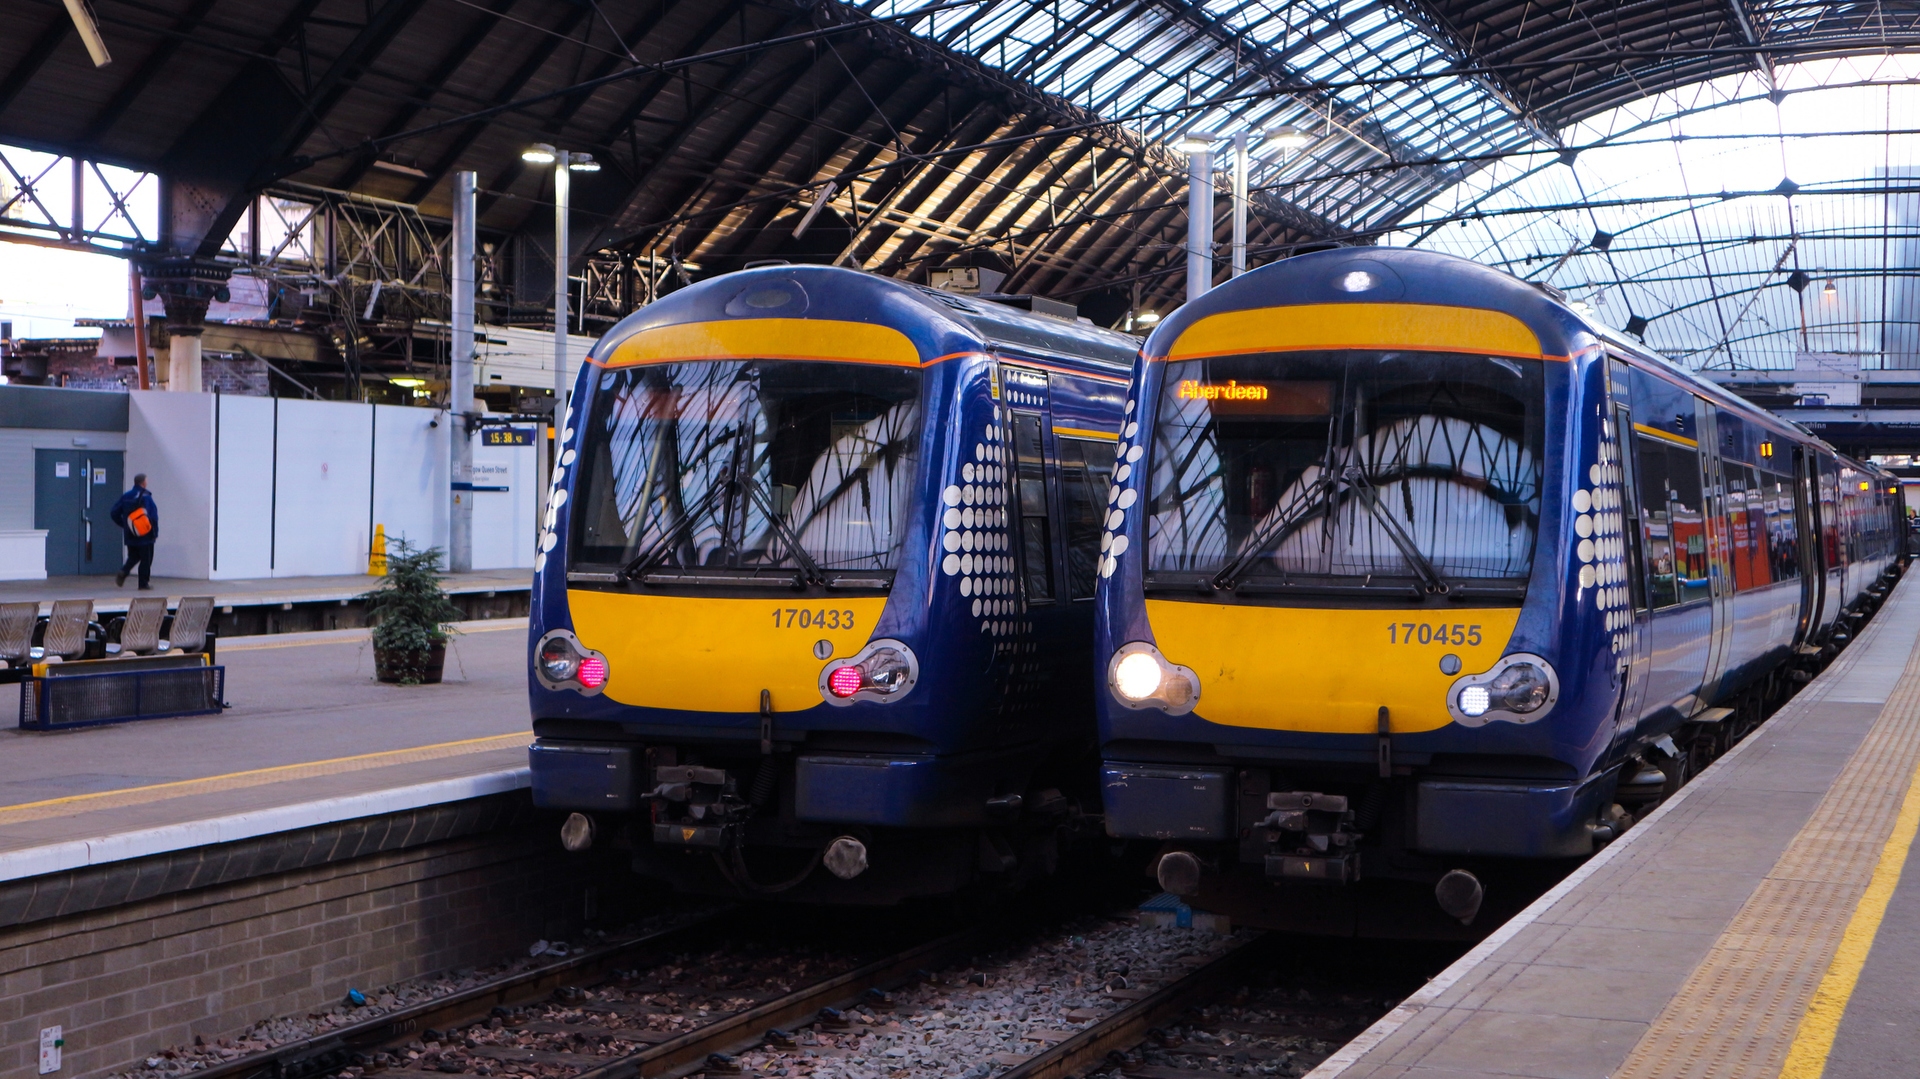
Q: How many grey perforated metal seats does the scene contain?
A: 4